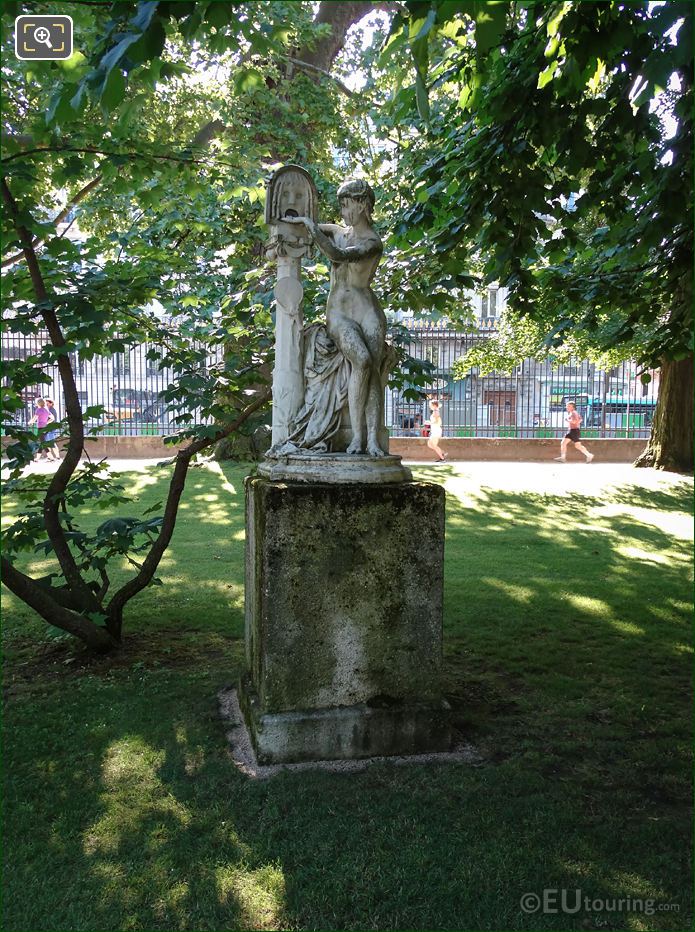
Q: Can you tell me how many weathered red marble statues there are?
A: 0